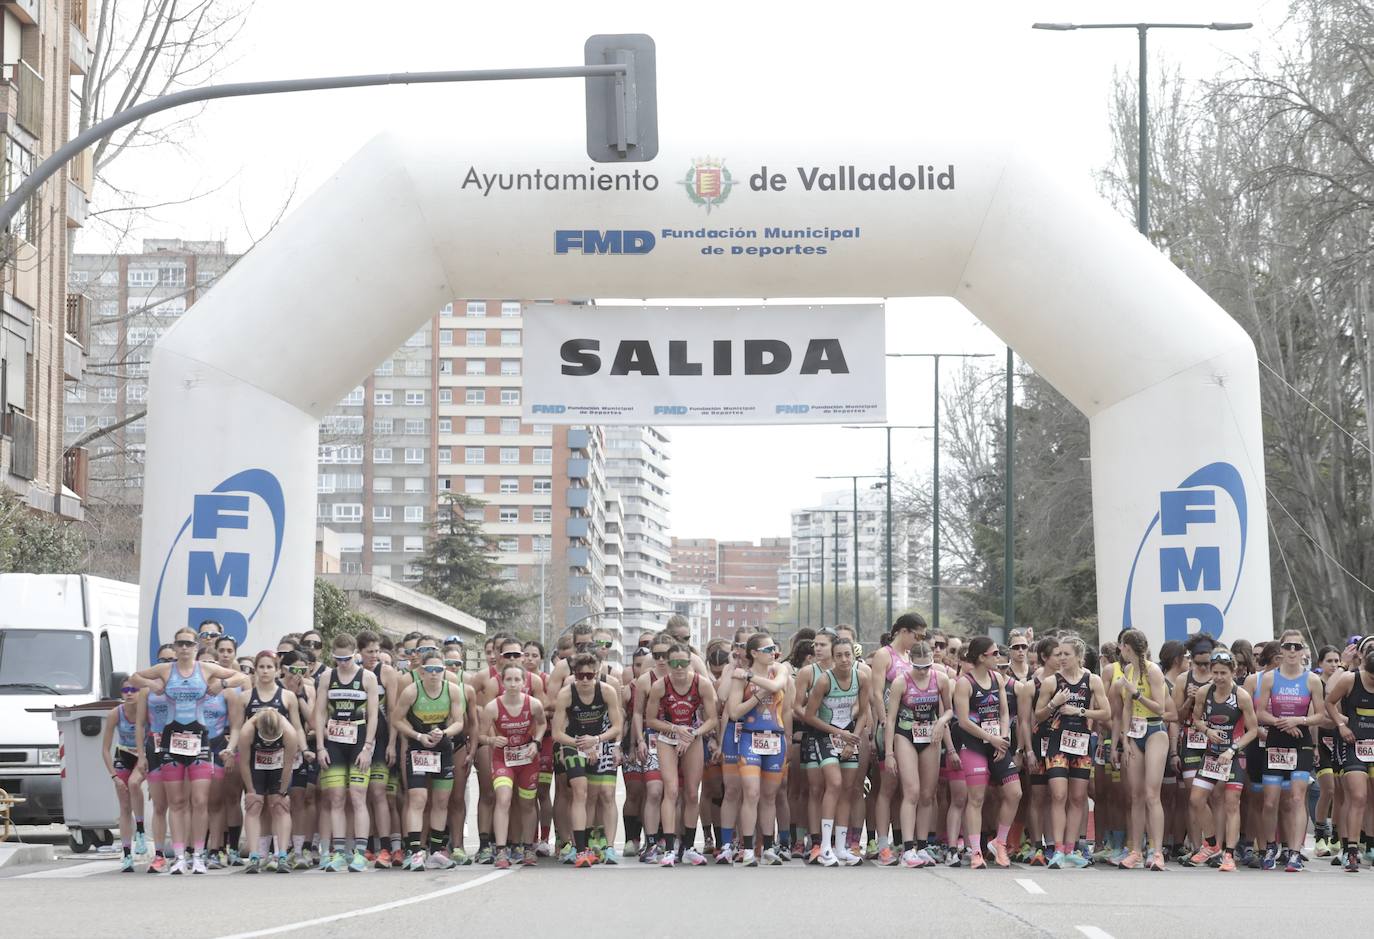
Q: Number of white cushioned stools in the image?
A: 0